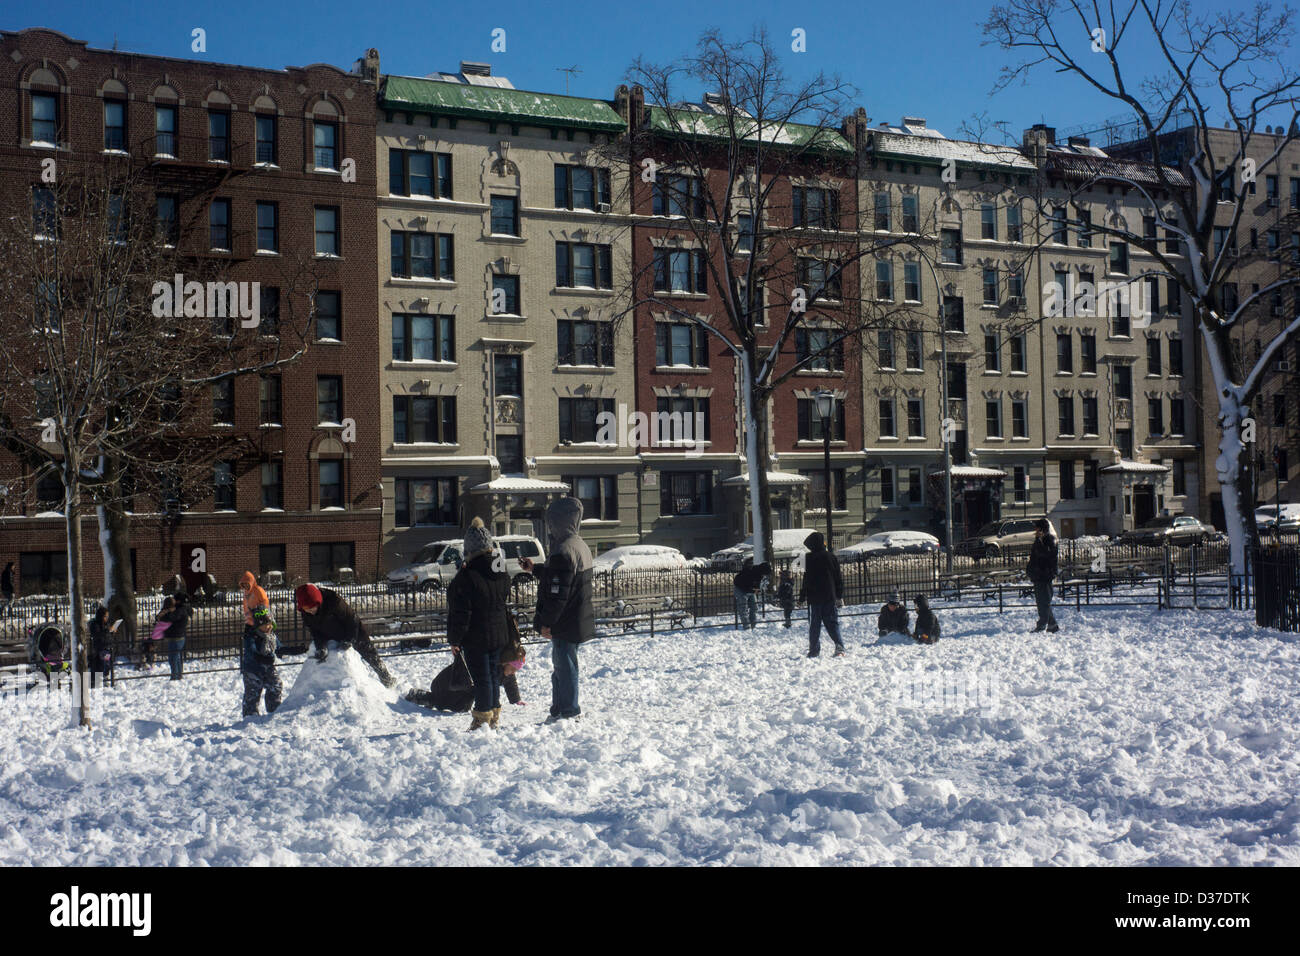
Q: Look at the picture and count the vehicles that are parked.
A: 7